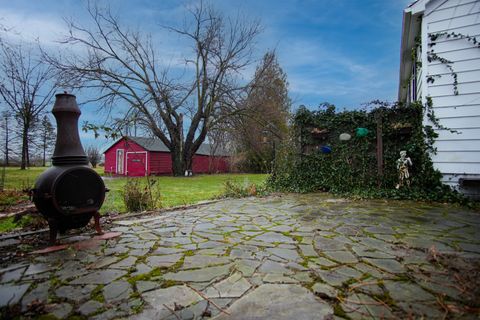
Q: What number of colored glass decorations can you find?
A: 3